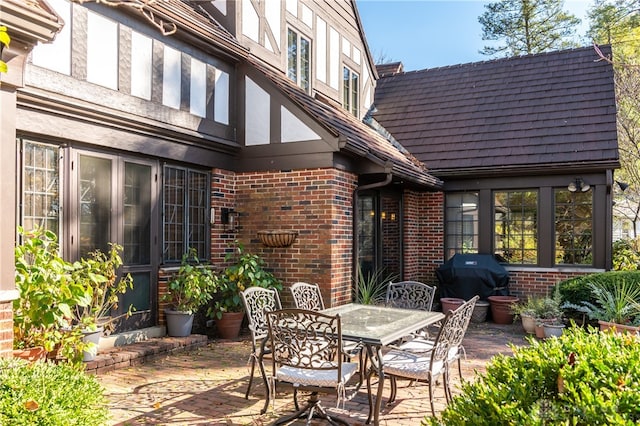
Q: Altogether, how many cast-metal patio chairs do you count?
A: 6